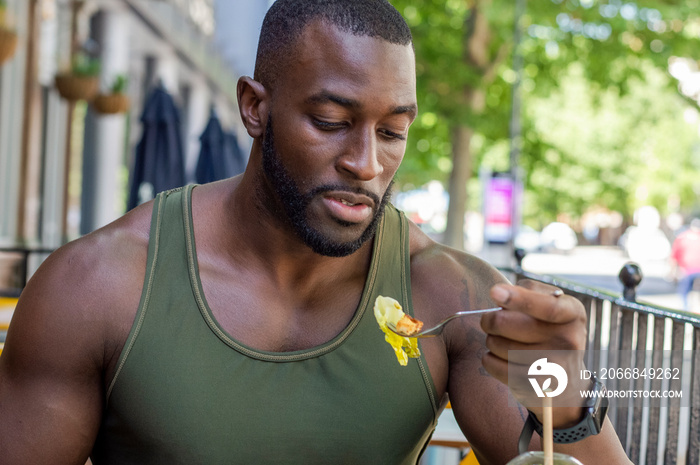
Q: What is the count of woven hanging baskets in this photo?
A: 3